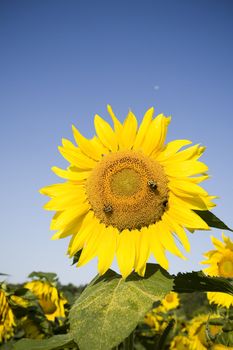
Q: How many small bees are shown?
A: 2